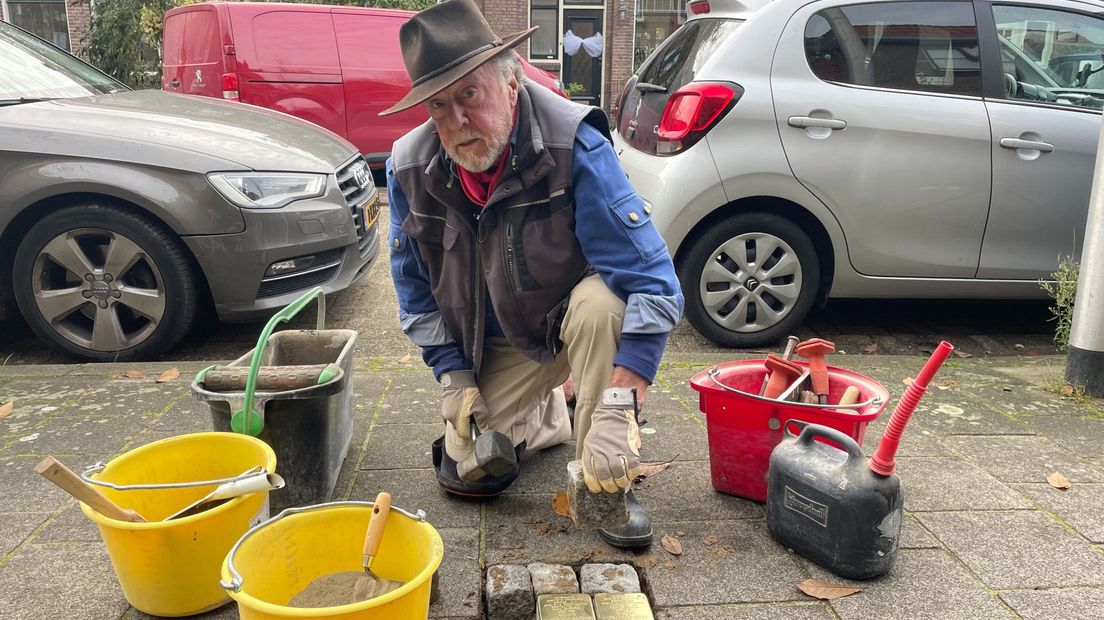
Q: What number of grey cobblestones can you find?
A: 4